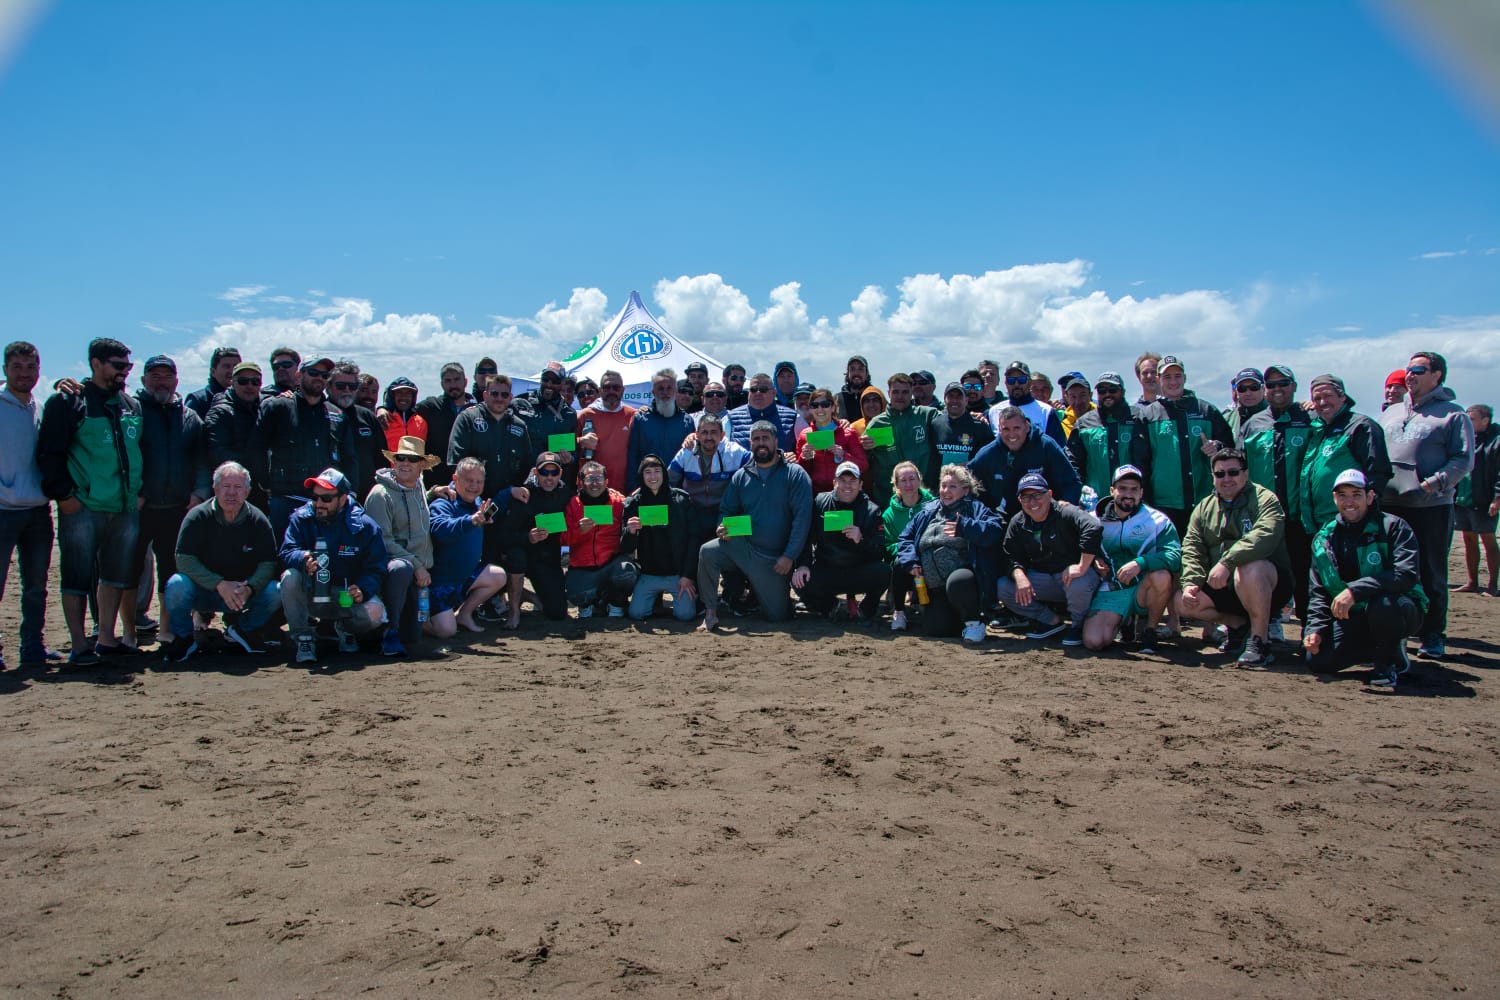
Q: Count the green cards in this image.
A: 8